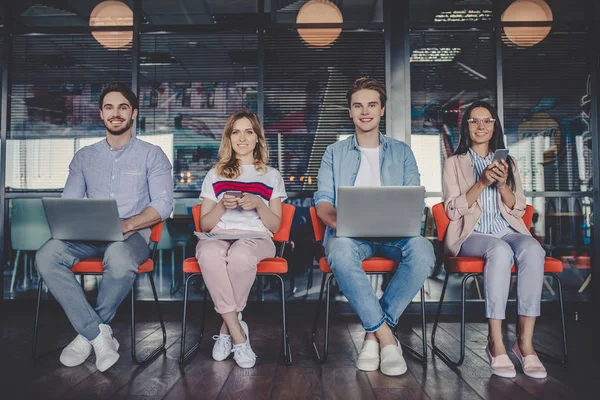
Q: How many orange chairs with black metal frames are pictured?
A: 4